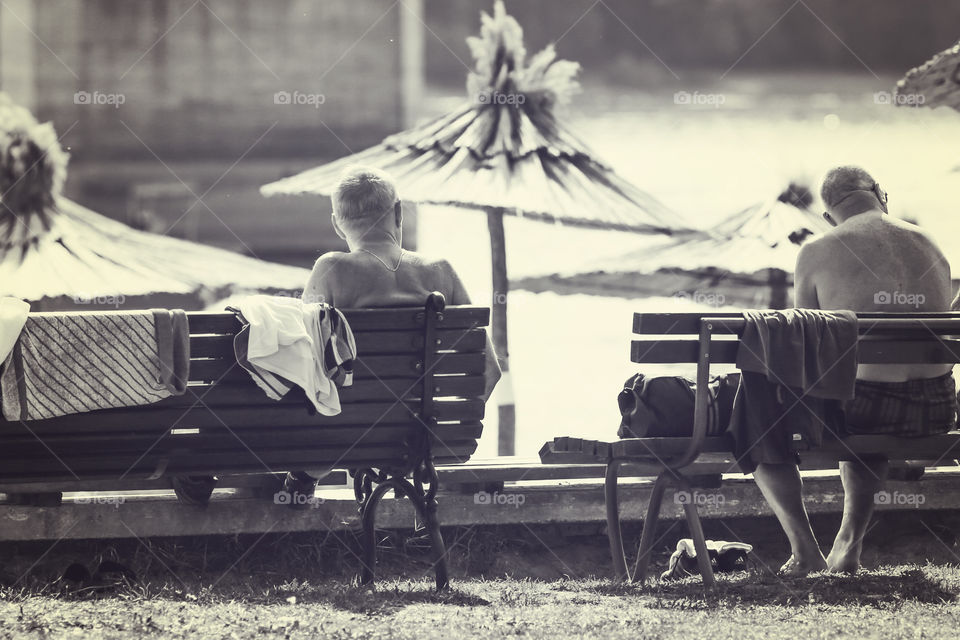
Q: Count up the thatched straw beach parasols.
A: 4